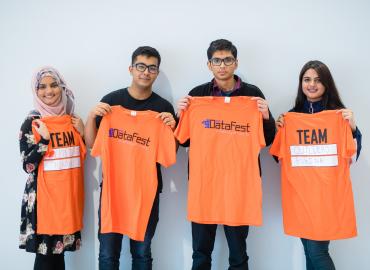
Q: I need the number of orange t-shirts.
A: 4